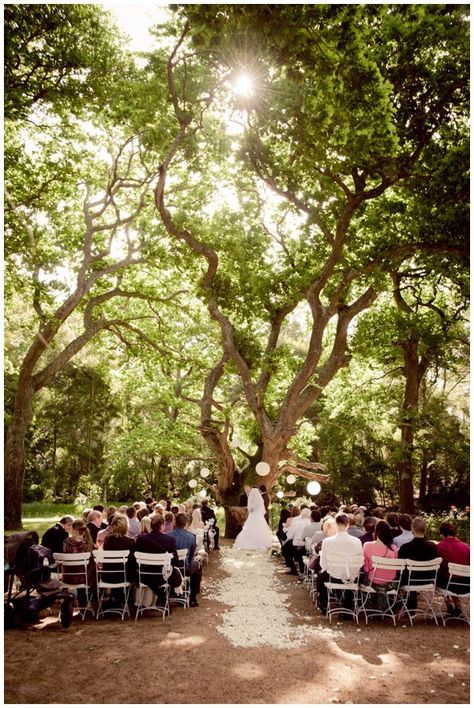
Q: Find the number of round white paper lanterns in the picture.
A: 8